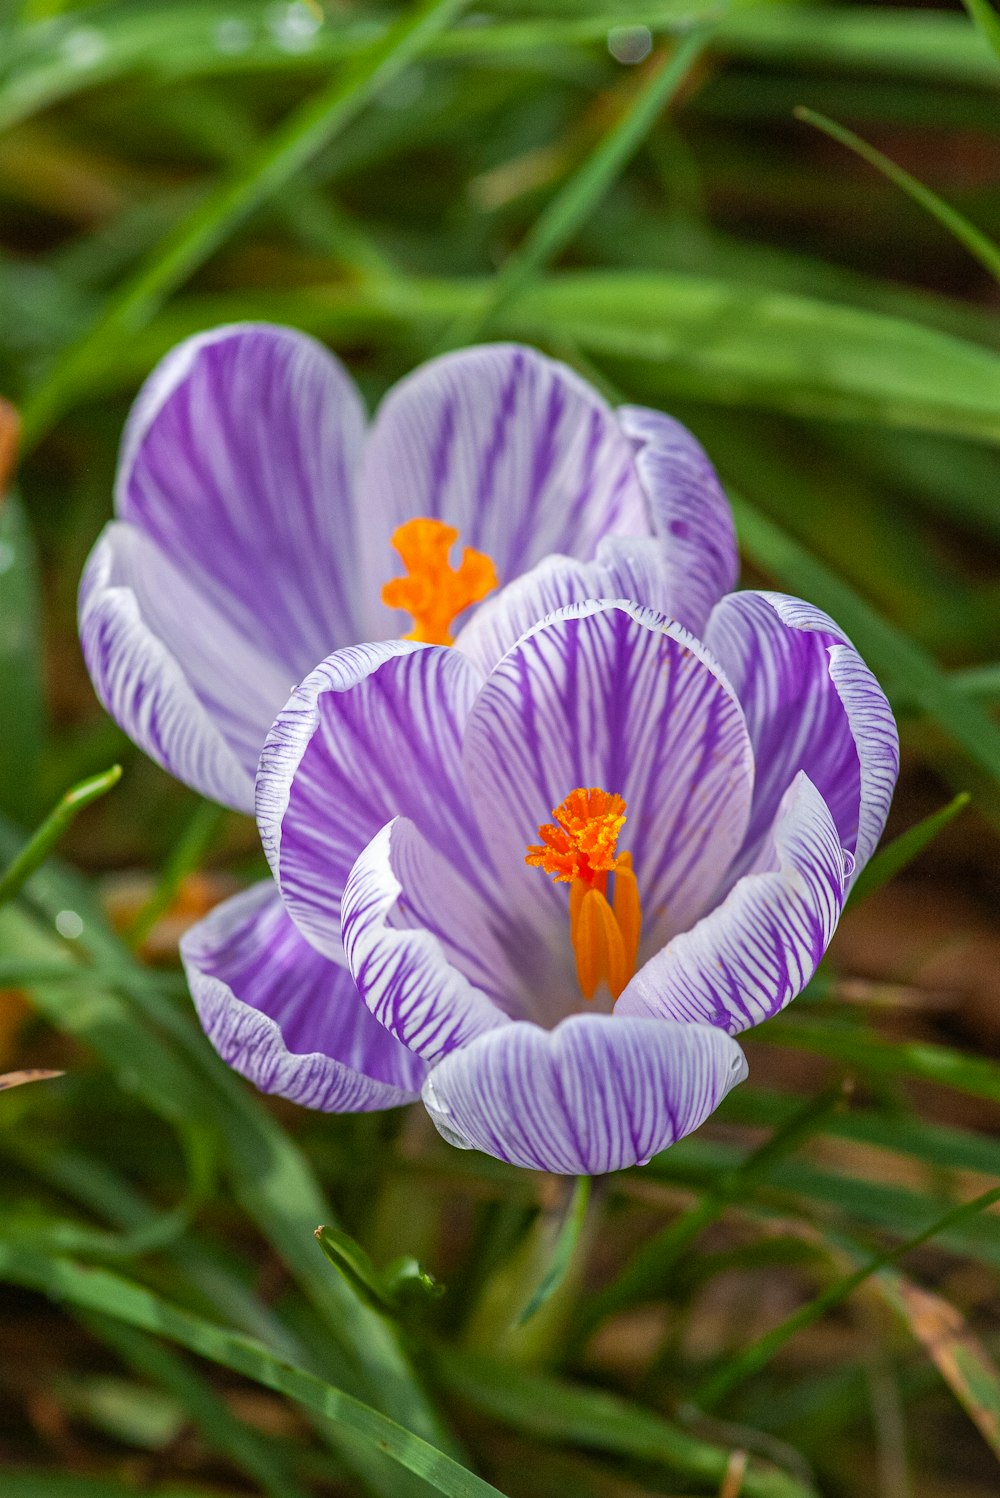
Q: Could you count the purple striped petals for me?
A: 12